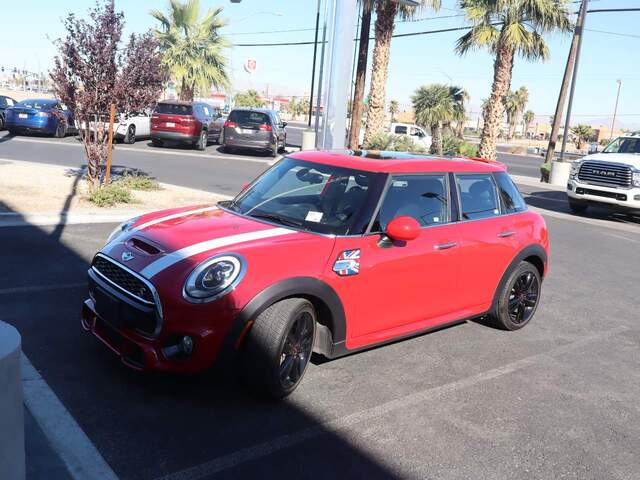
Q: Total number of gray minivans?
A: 1